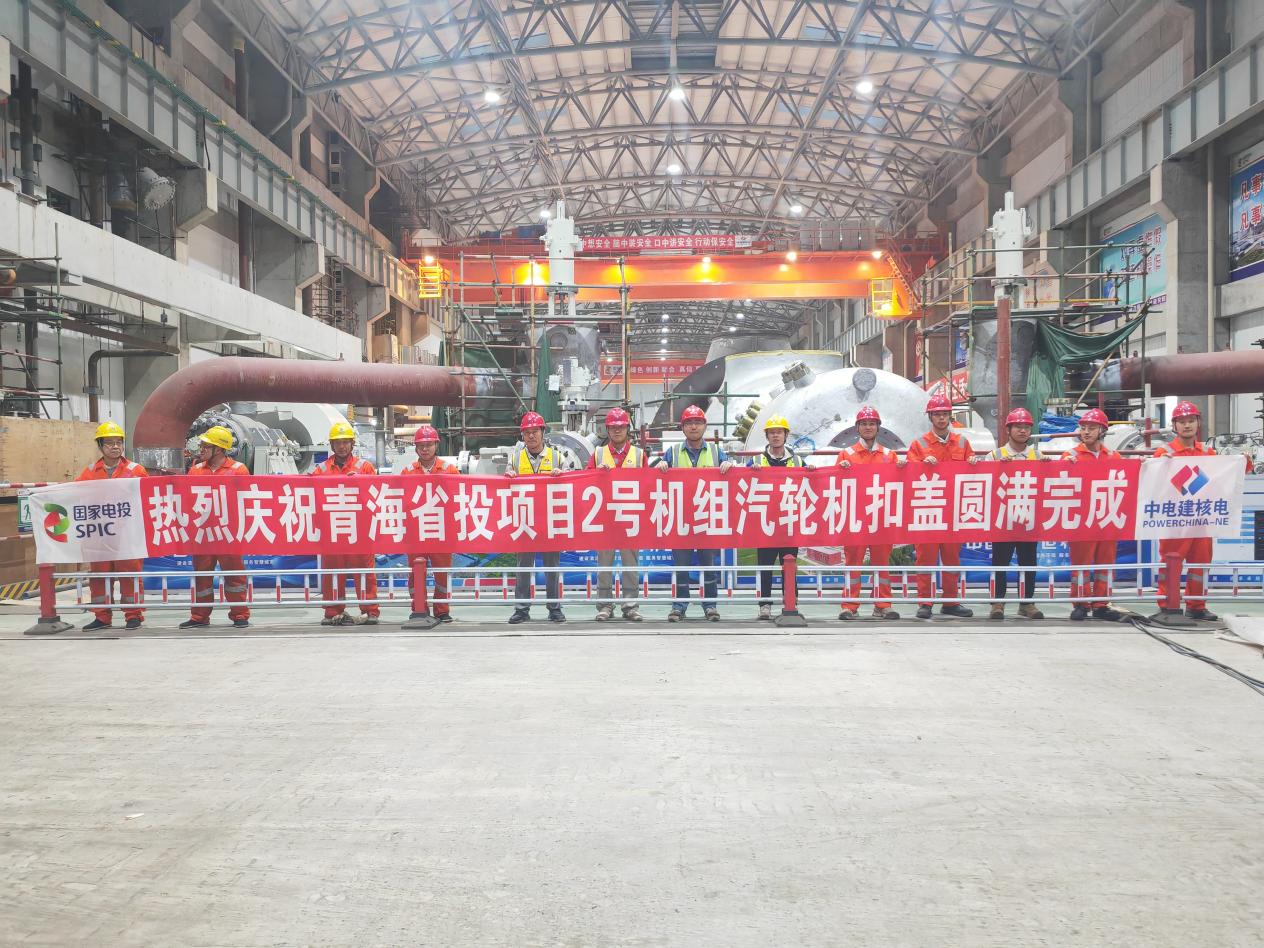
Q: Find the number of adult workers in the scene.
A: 13